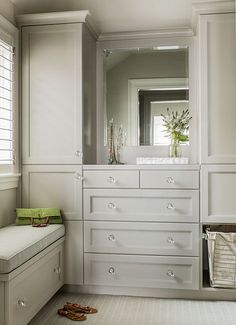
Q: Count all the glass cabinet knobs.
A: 12